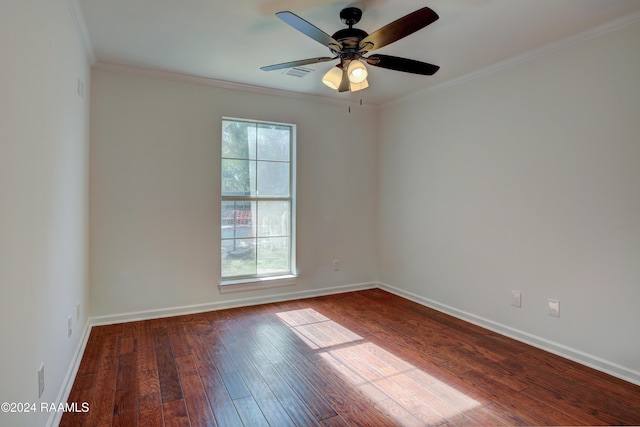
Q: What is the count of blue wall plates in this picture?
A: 0